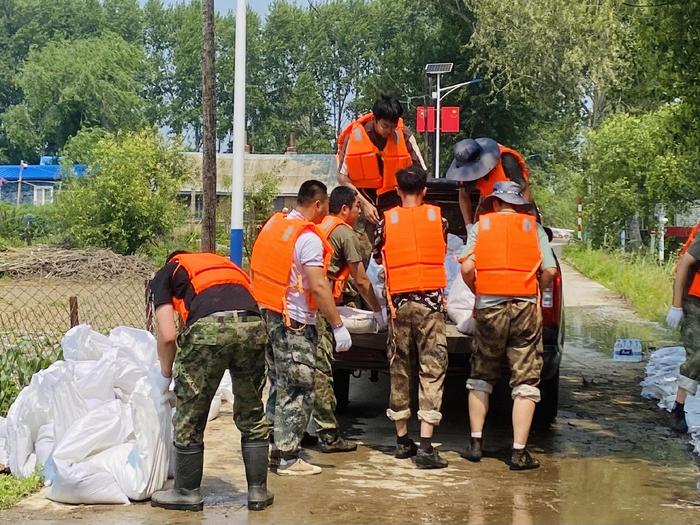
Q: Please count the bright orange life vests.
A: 8